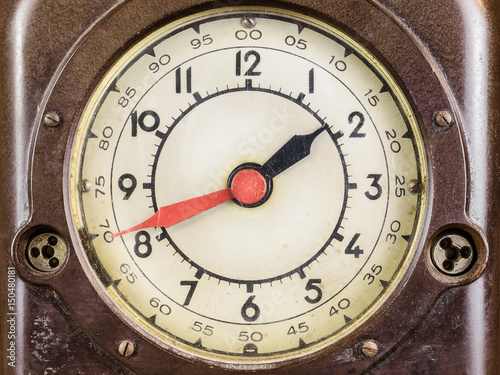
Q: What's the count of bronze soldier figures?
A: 0